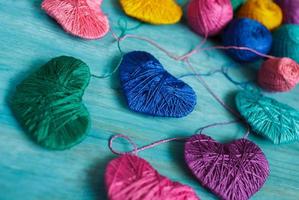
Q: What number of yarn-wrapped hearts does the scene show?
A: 7